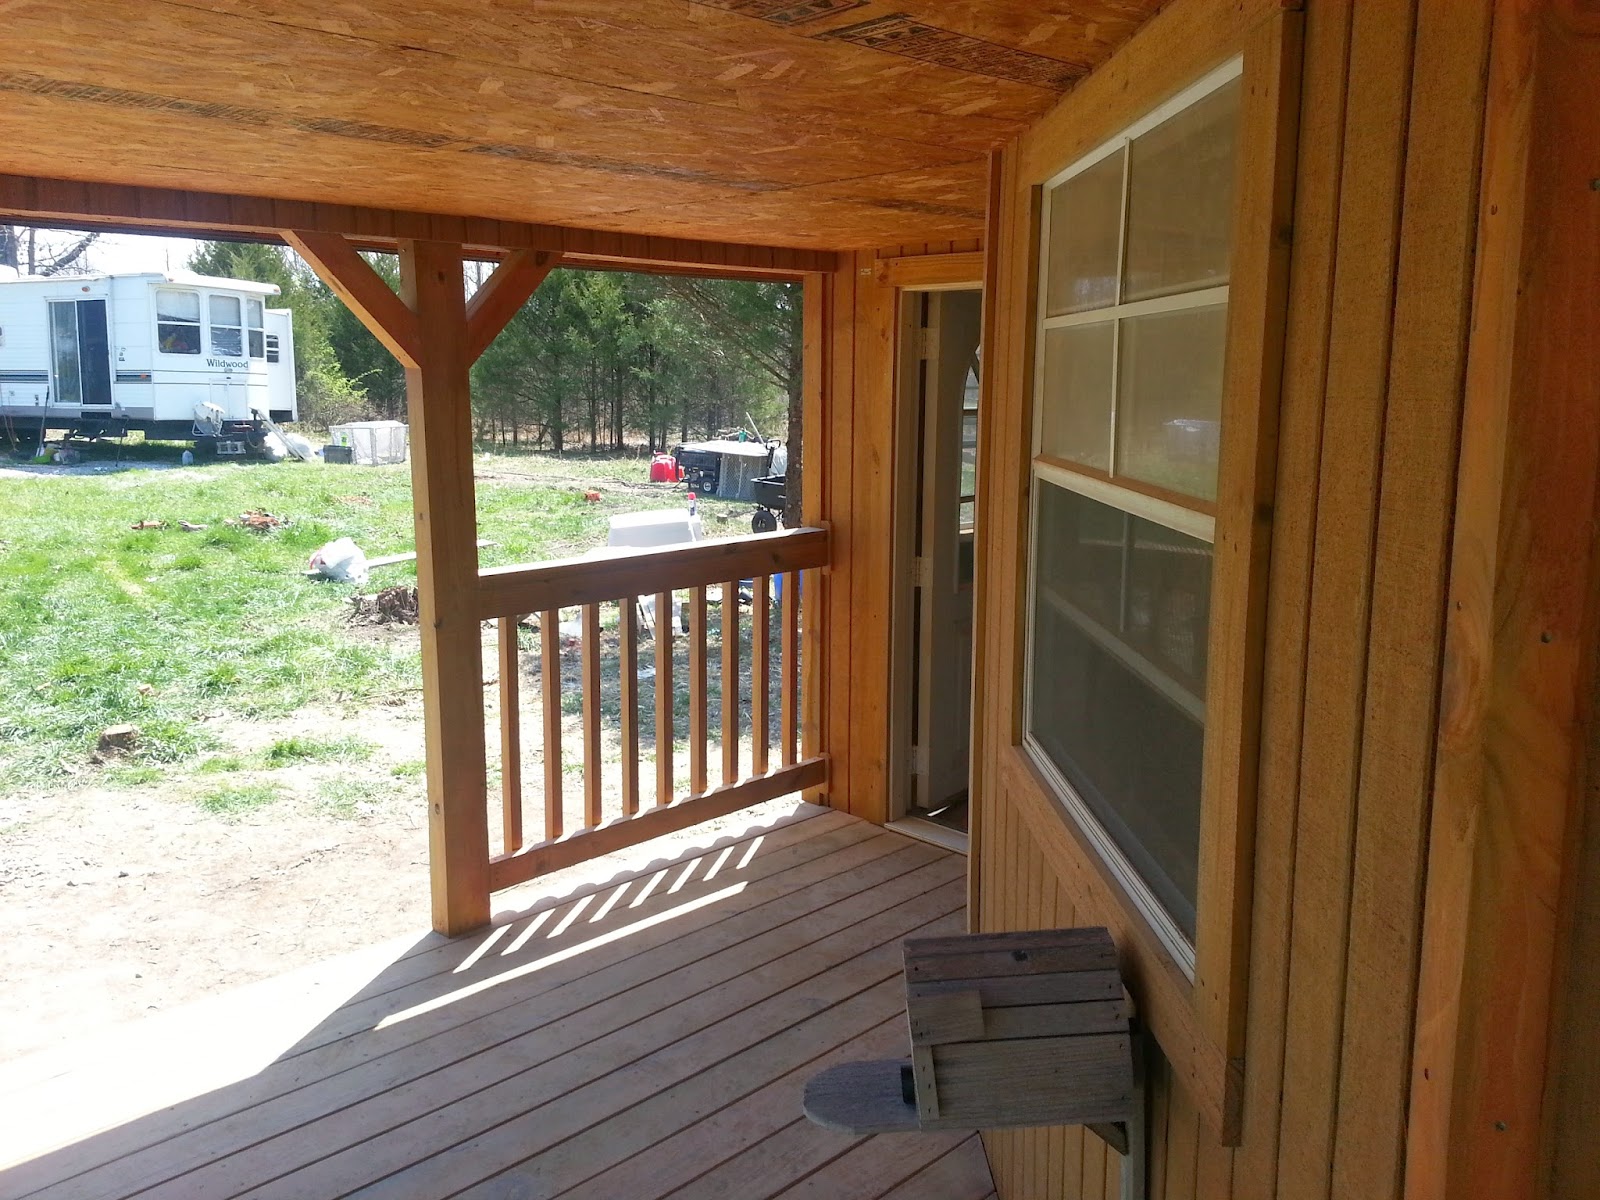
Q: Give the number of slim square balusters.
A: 9